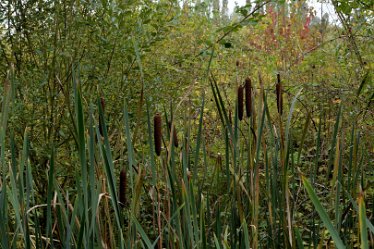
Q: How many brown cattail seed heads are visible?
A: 7